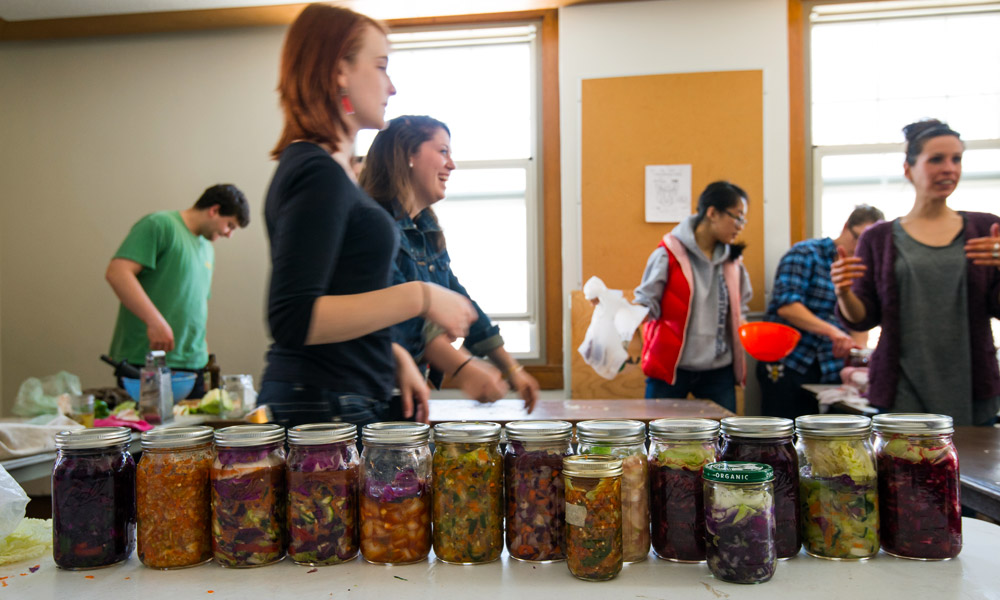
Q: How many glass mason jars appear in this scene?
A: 14